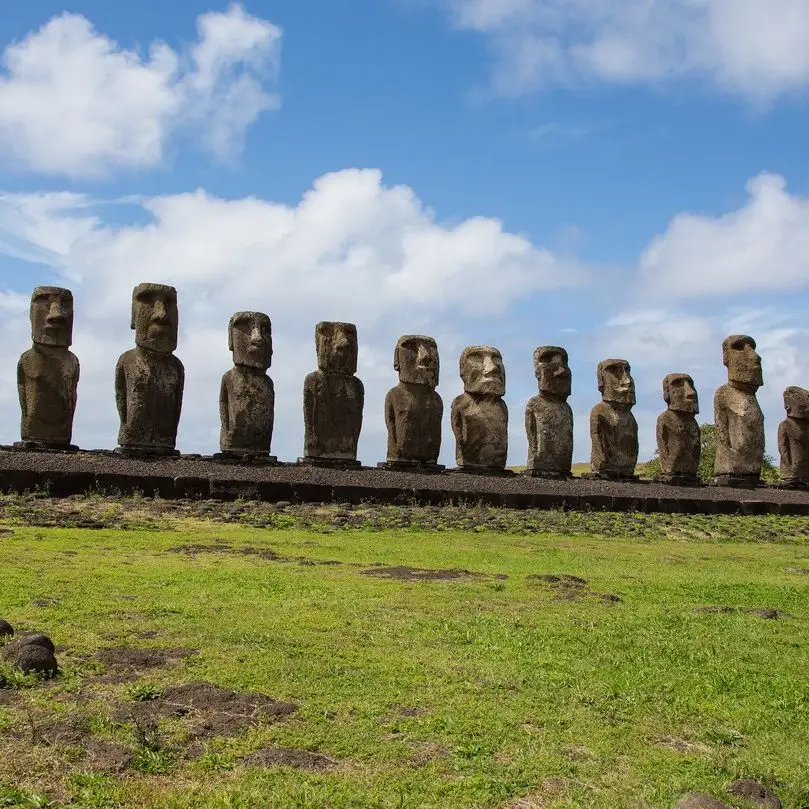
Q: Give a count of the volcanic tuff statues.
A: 11